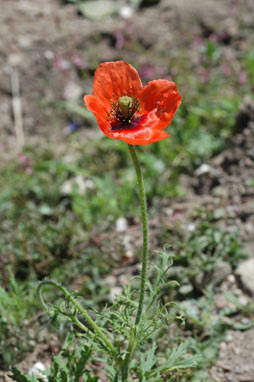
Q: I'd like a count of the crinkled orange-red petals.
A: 4